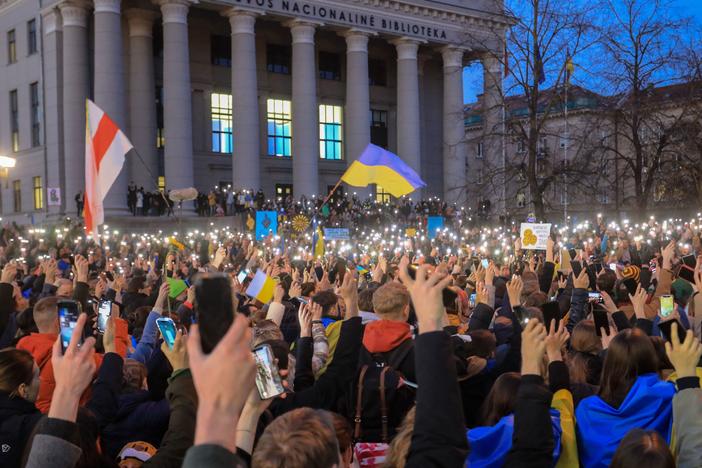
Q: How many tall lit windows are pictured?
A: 3